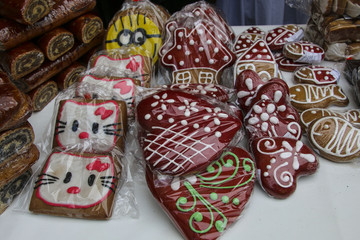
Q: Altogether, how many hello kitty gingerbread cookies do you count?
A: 4